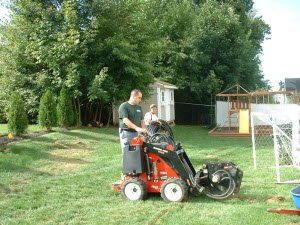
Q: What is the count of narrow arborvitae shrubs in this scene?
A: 3